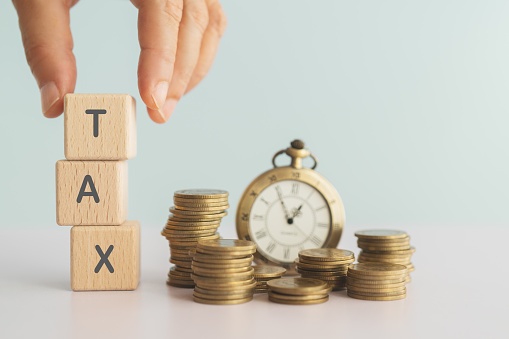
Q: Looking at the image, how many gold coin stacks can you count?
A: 7